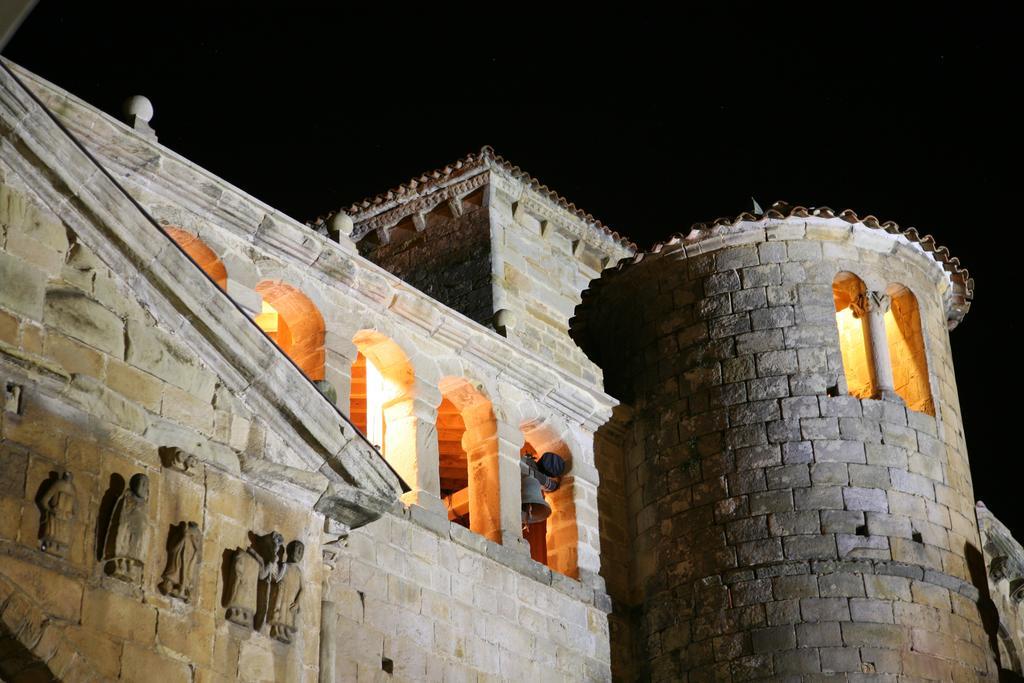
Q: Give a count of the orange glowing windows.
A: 7